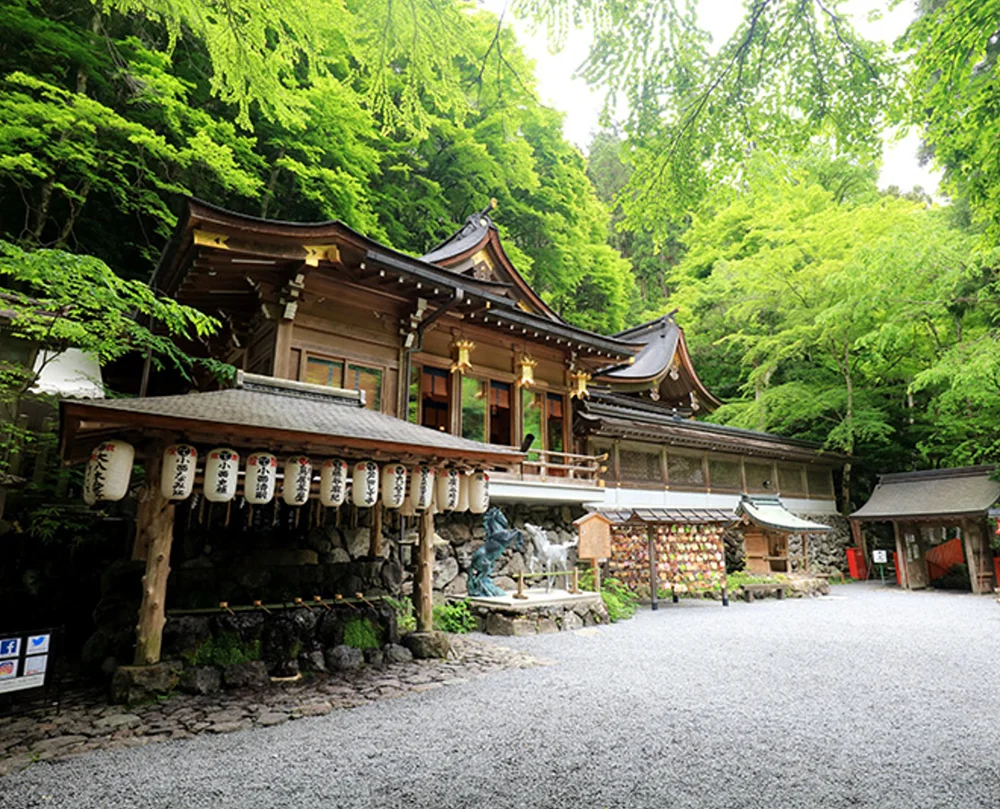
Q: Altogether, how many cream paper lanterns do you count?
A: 13